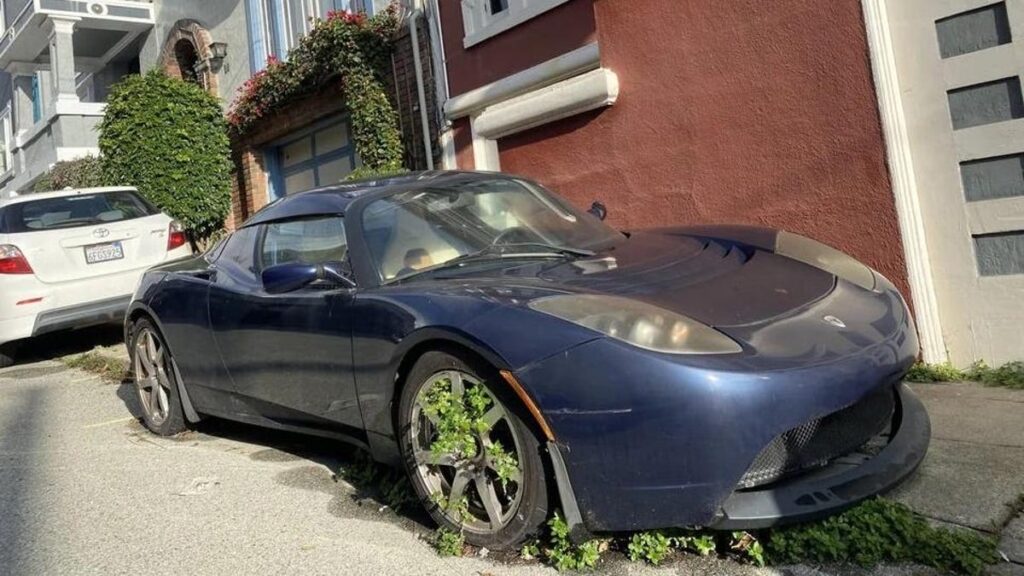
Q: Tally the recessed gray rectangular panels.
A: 4